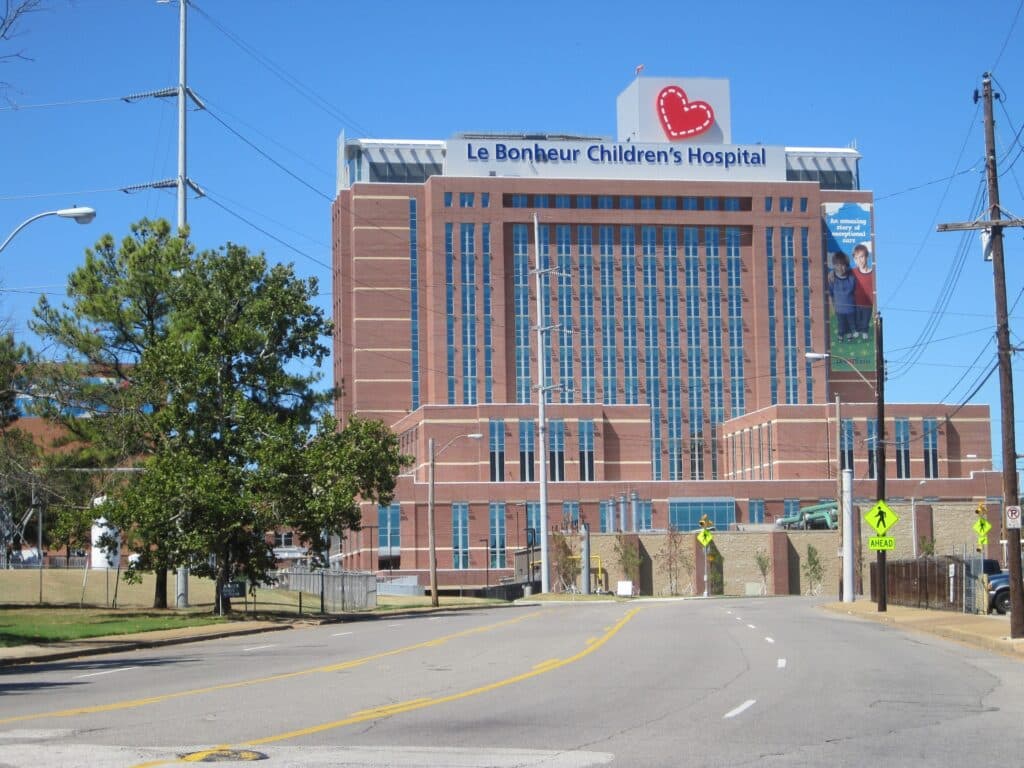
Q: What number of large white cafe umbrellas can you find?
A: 0